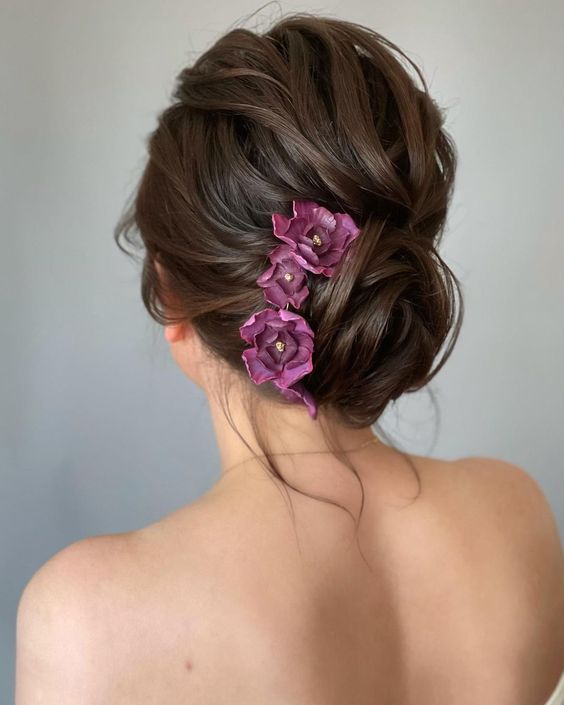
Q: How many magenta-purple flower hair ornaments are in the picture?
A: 3